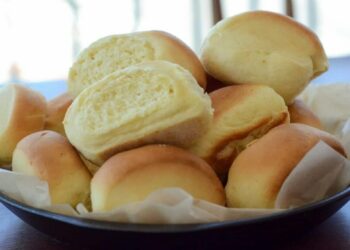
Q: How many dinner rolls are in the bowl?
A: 10